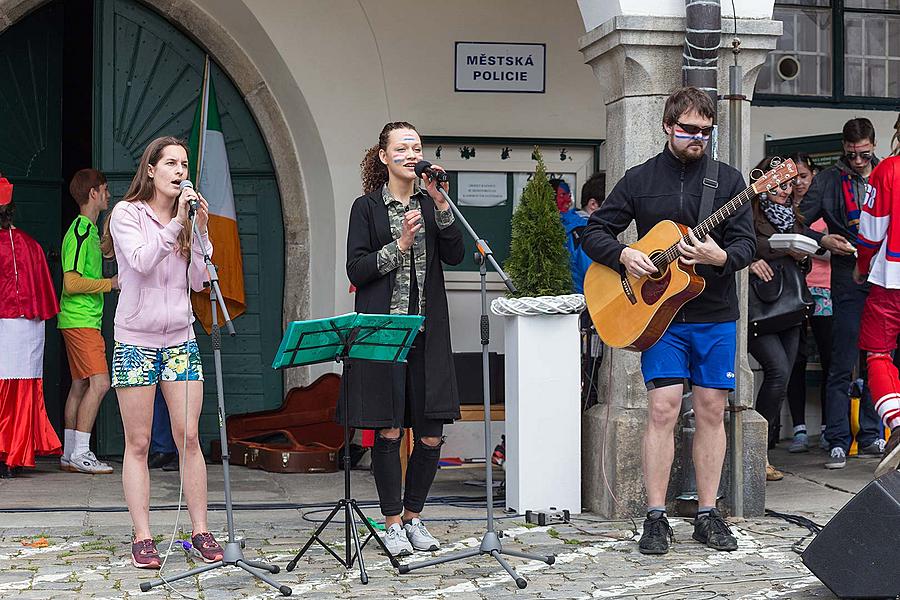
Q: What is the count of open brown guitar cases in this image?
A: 1